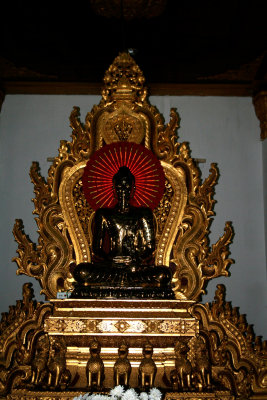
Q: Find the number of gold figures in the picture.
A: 7